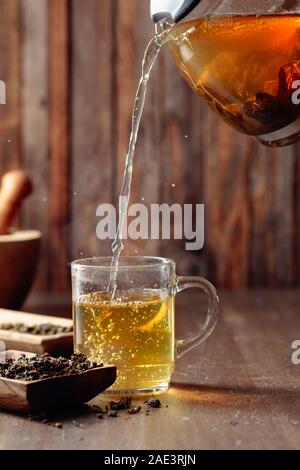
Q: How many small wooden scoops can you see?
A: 2